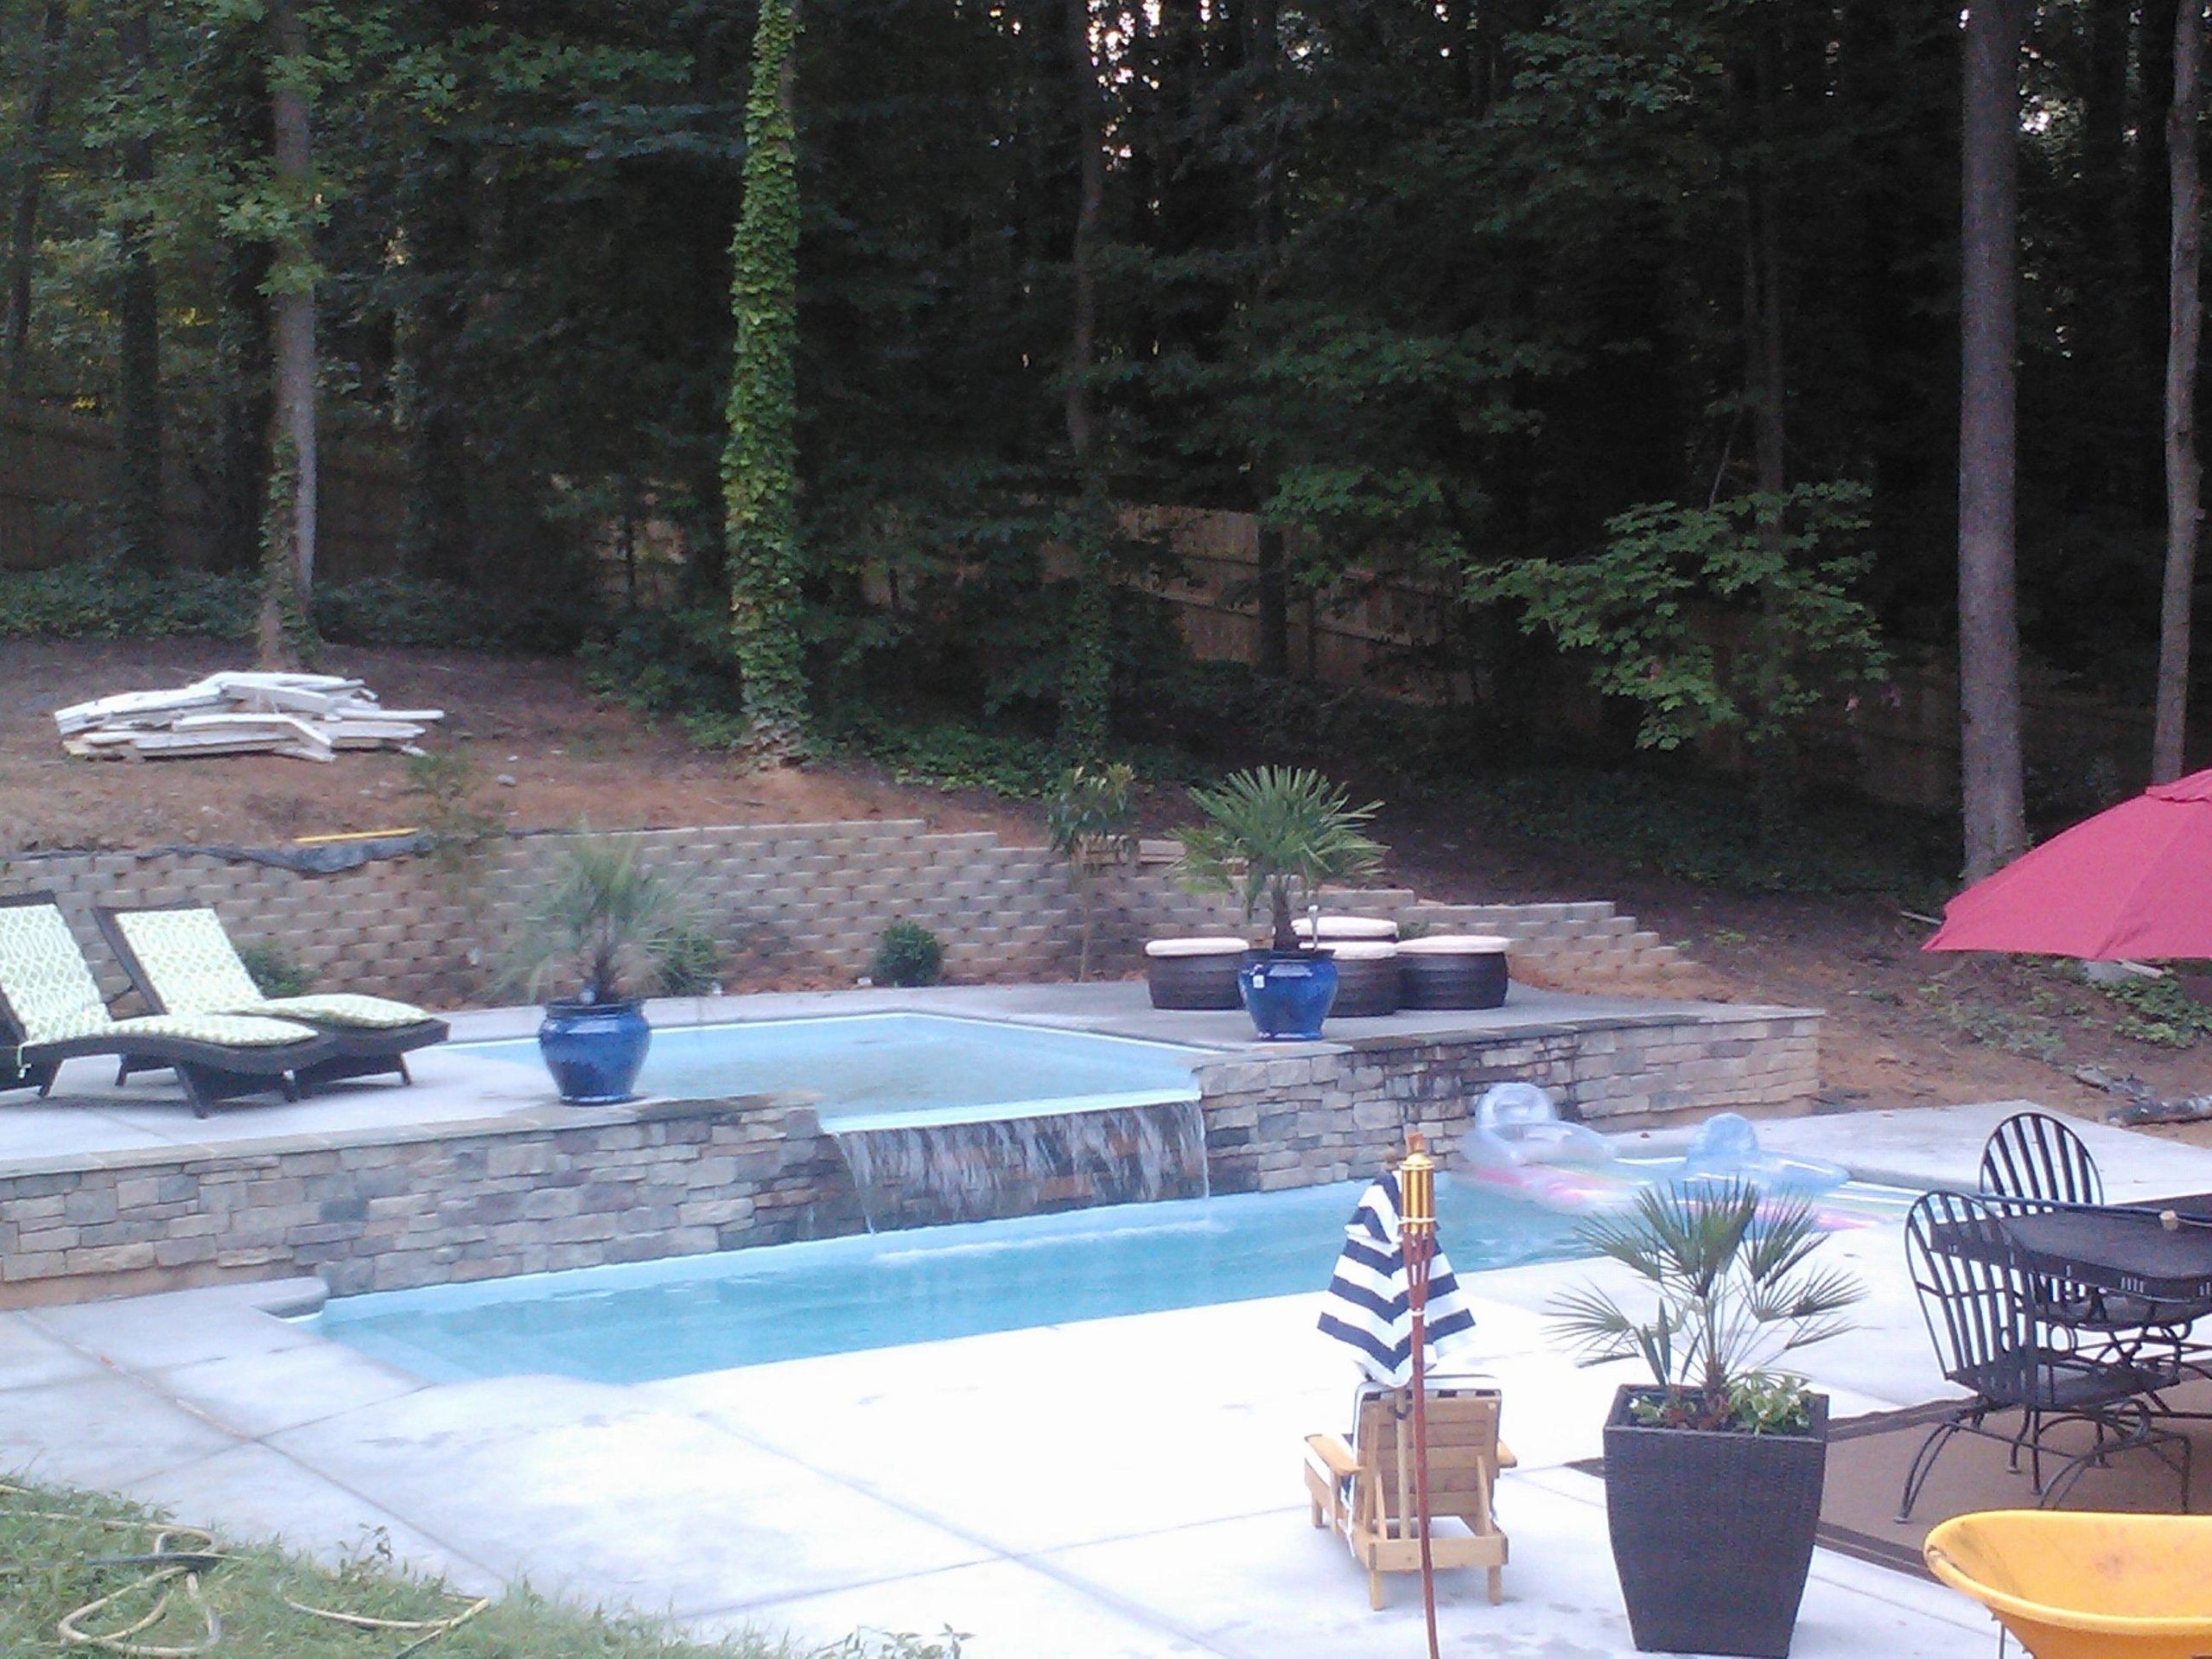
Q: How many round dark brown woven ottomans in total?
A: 4